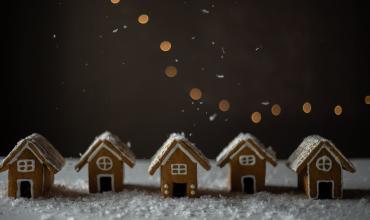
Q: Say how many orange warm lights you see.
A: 11